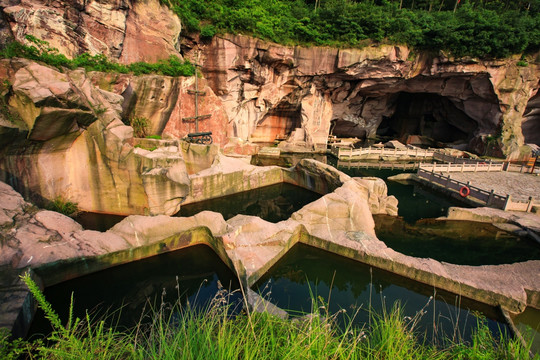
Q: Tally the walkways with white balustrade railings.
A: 2